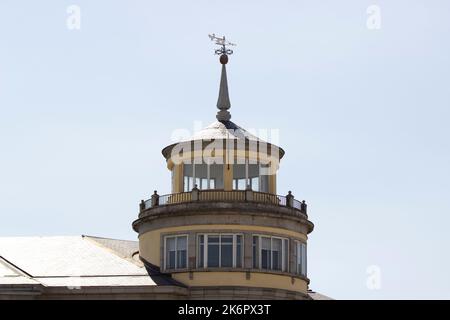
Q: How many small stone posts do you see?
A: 6